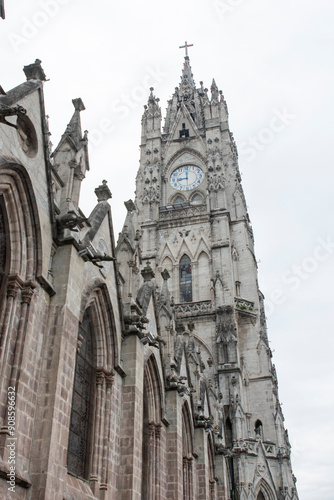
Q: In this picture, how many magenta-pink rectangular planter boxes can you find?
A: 0